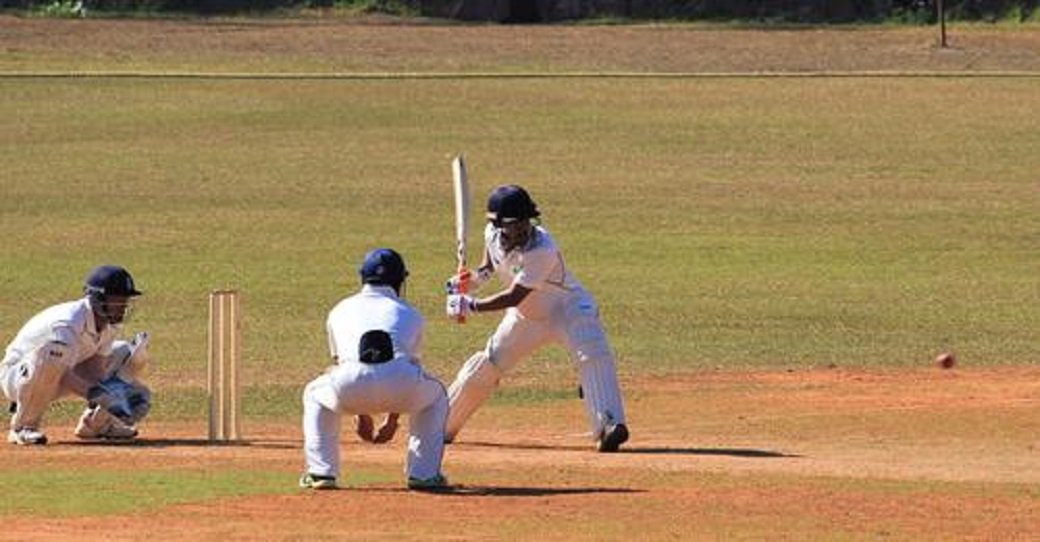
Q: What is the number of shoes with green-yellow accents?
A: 2